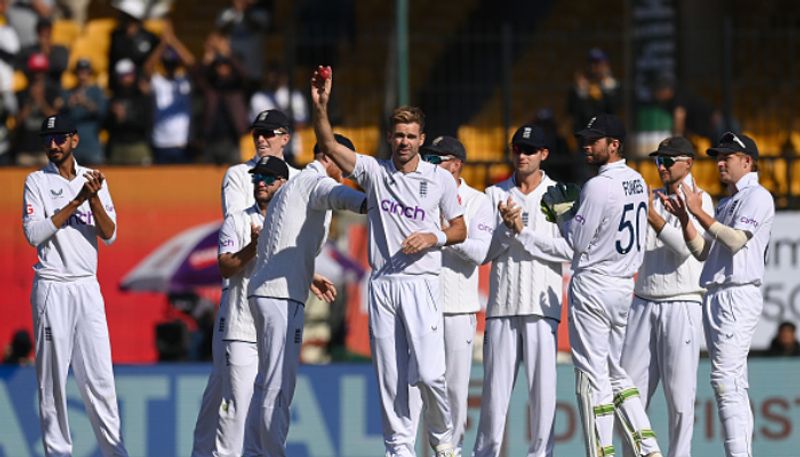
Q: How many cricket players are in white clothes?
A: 10